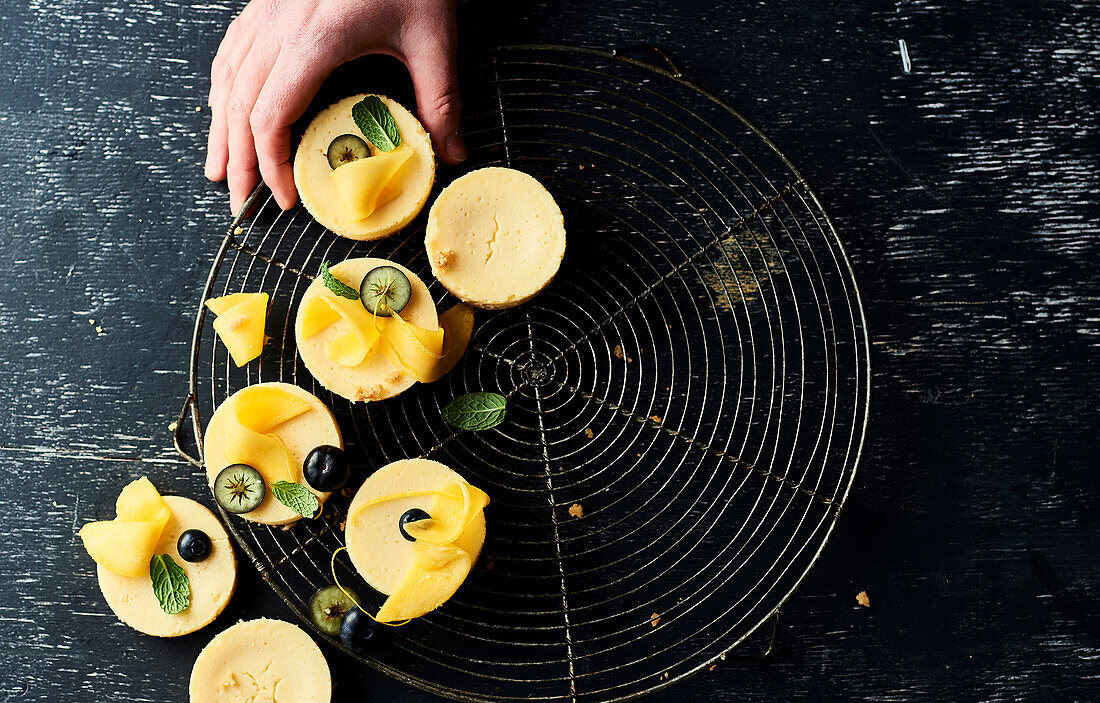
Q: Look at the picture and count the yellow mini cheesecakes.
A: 7